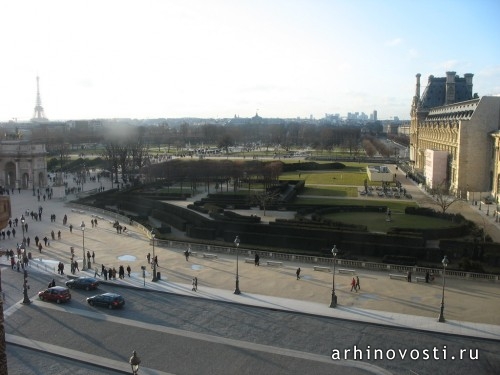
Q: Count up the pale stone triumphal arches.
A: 1